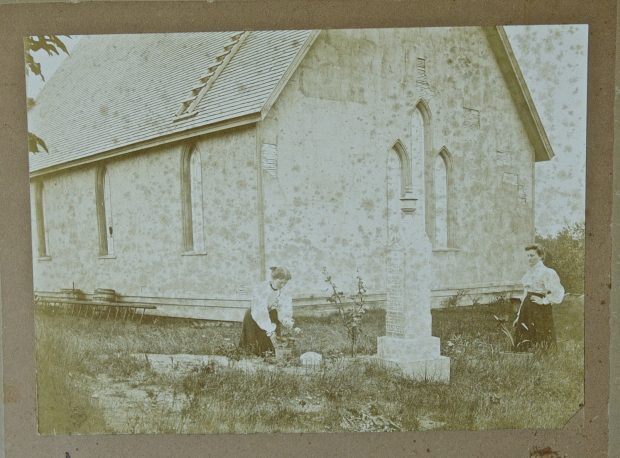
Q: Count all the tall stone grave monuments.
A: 1